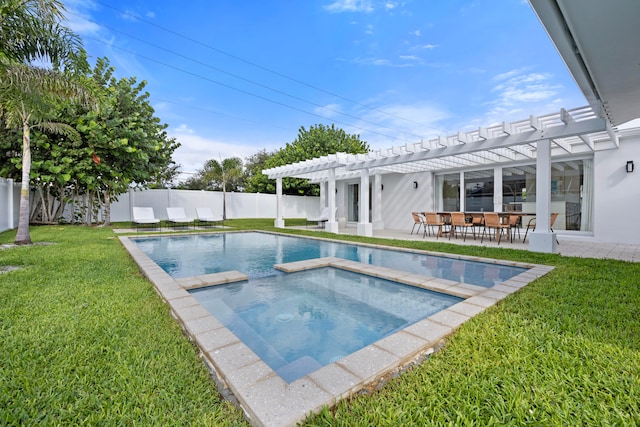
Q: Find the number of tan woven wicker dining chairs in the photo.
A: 8